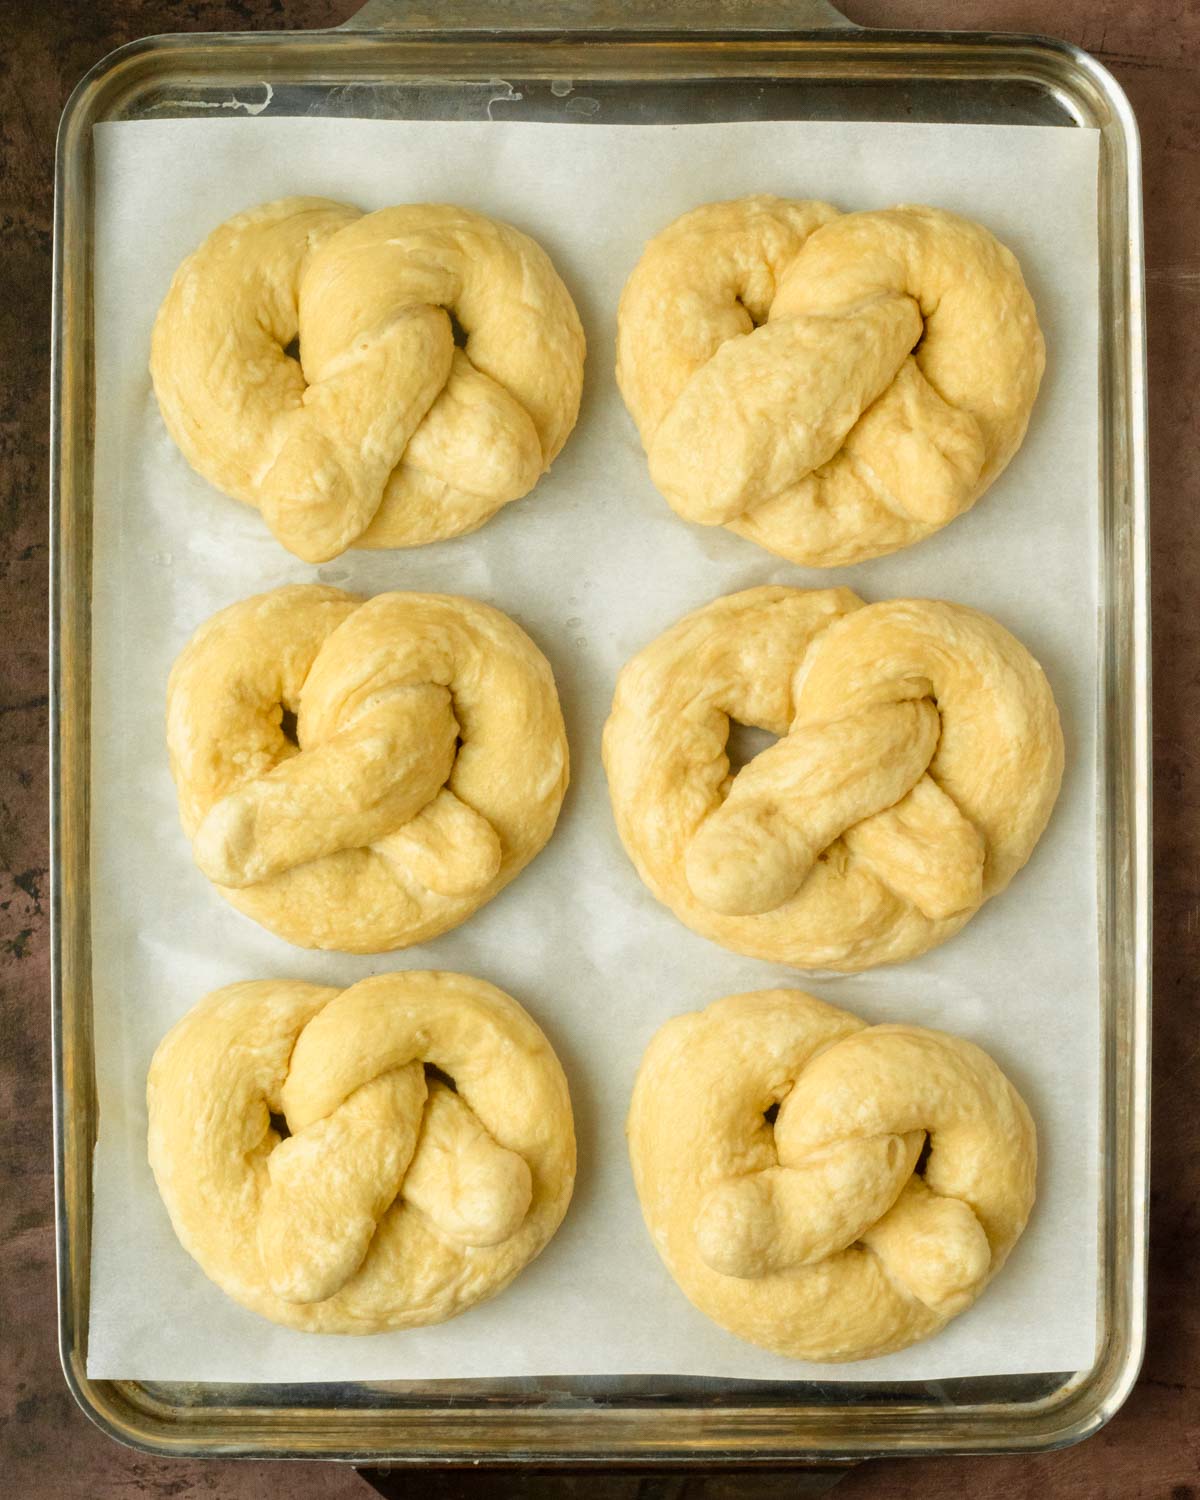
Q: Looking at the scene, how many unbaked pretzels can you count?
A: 6